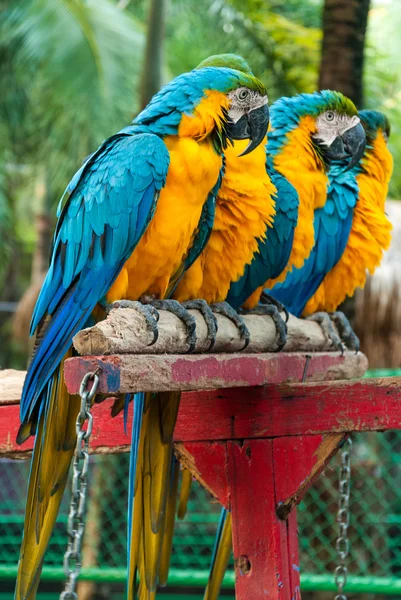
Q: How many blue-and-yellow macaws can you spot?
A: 4